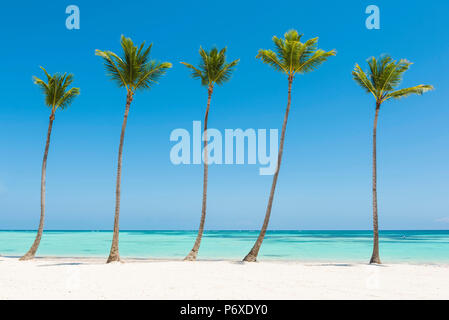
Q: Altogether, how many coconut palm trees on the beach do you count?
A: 5